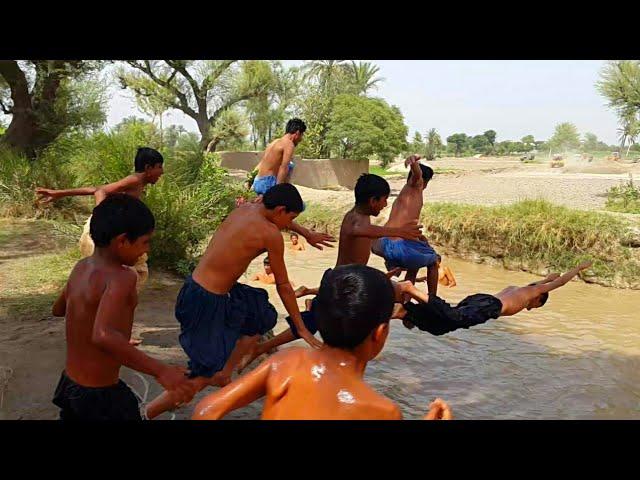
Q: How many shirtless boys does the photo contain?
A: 11